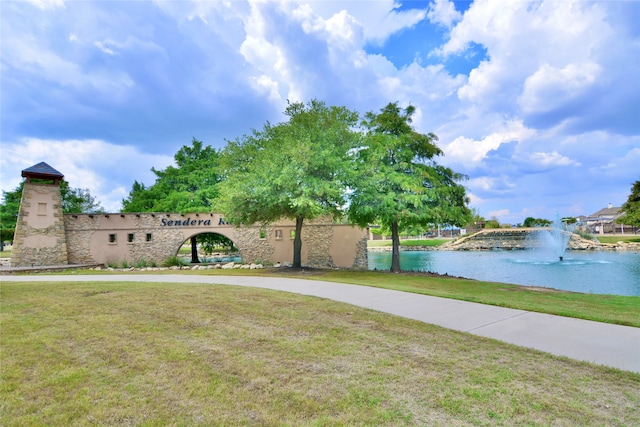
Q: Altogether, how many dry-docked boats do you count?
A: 0